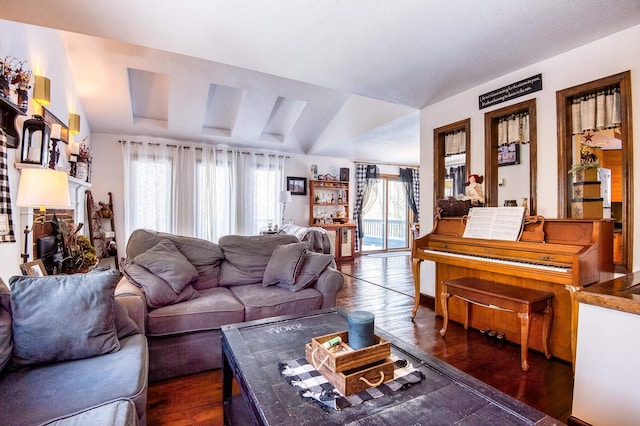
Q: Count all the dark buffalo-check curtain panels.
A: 2